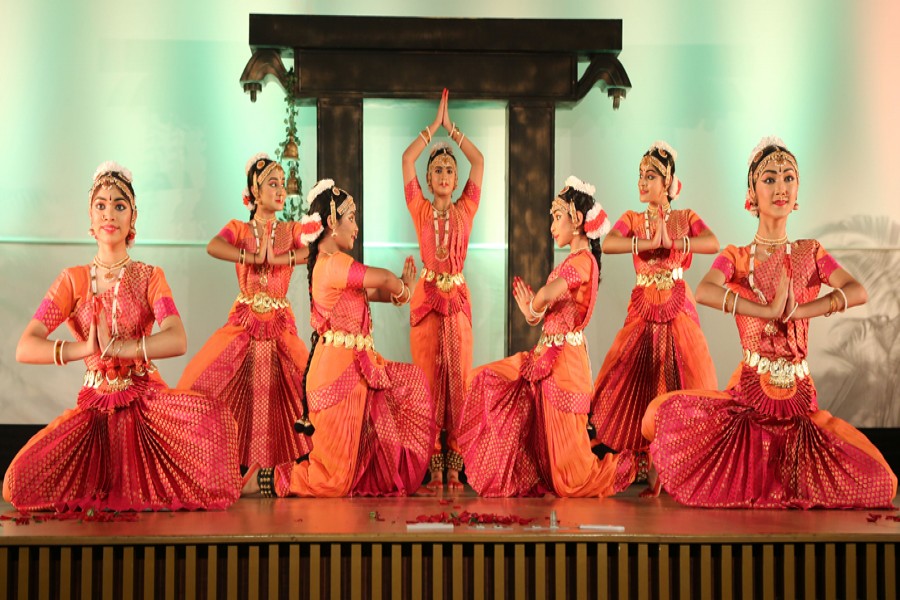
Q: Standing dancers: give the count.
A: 3